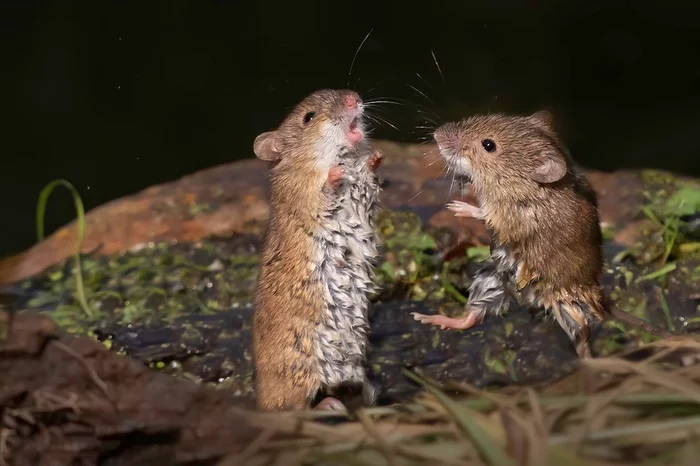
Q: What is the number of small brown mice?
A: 2